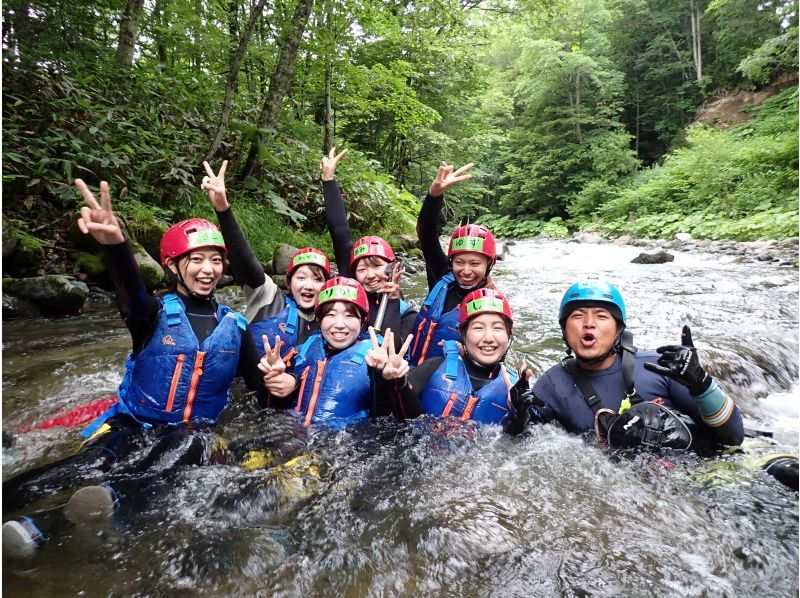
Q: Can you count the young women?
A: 6